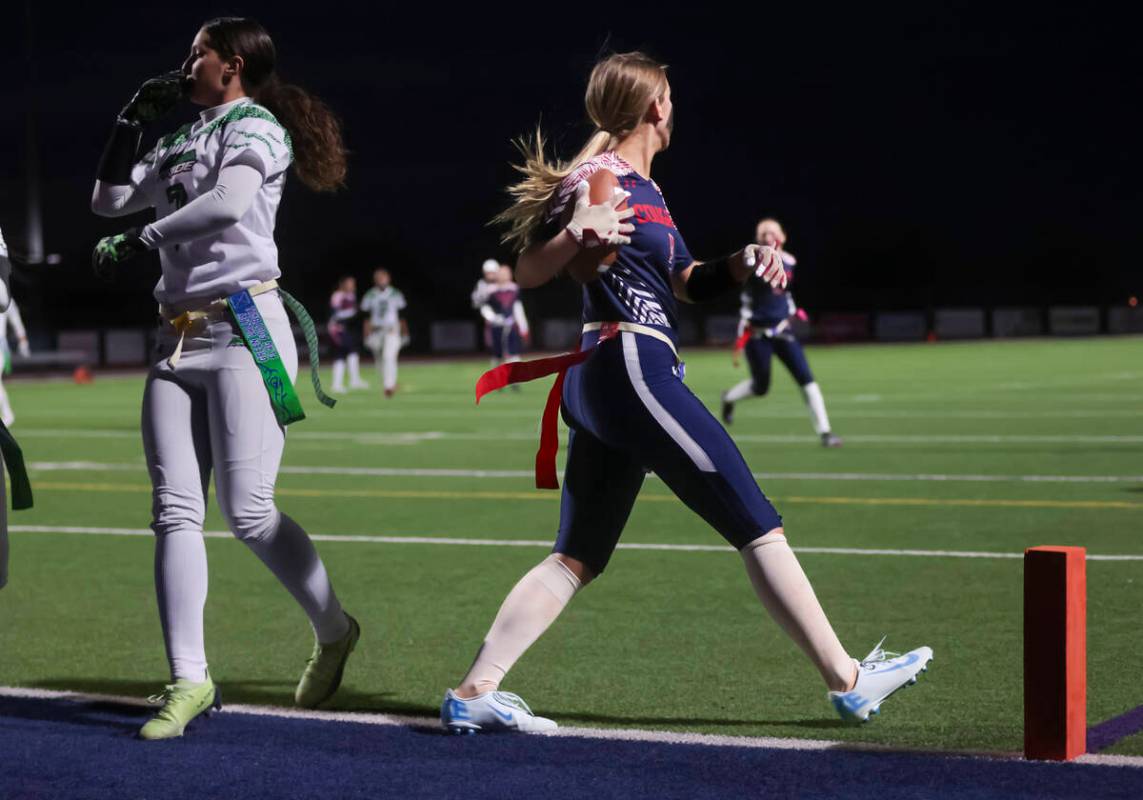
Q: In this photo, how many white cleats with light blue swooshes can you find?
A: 2